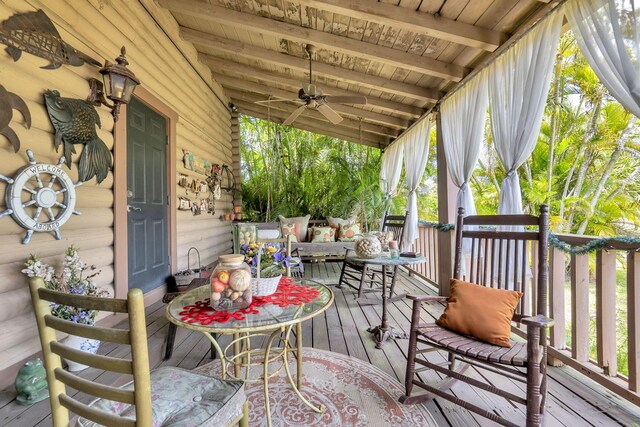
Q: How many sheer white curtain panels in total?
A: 5